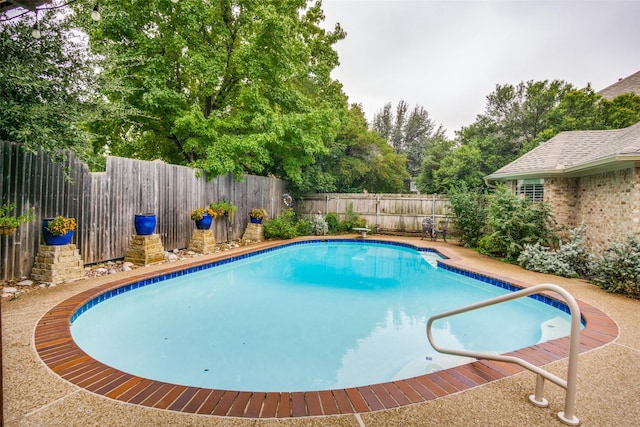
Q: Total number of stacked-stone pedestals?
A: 4